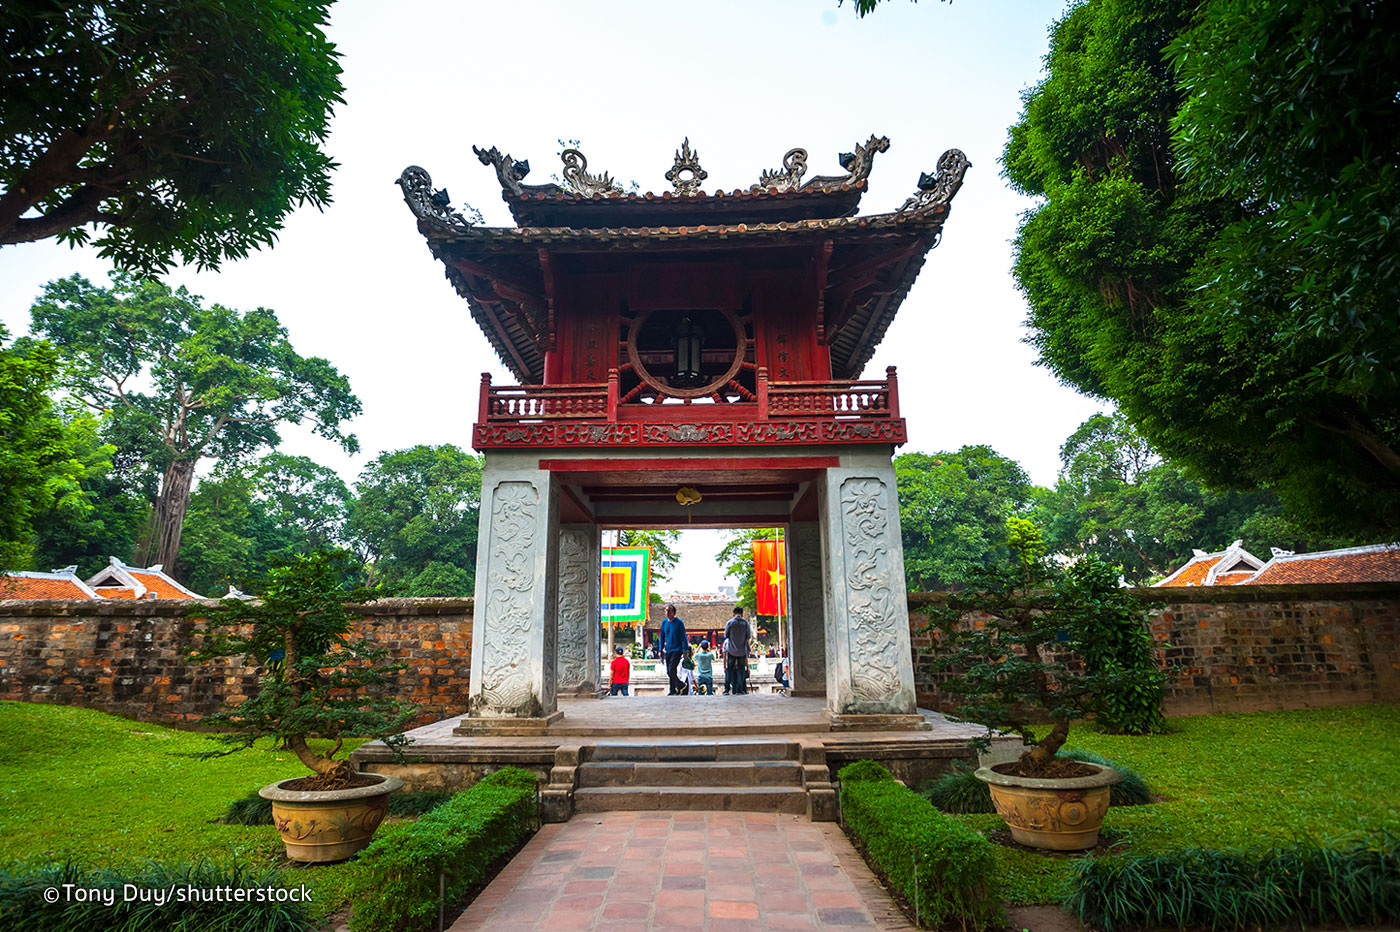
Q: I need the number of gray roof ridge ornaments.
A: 7